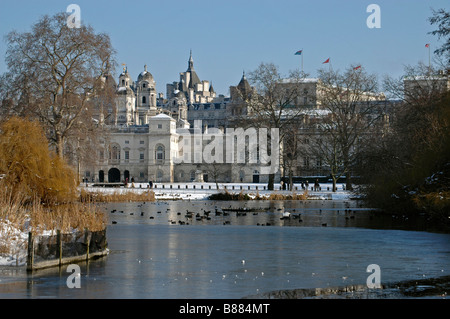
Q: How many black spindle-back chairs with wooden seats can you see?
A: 0